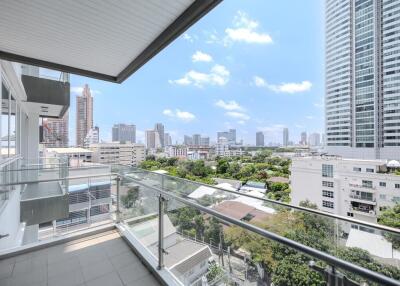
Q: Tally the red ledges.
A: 0